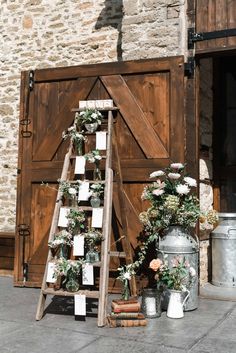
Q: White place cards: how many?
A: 9